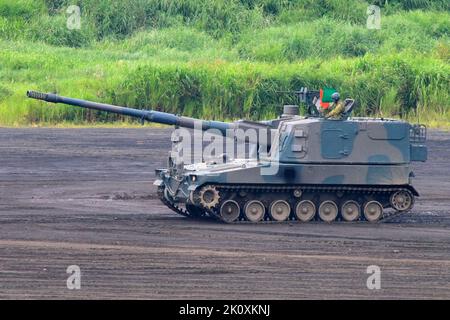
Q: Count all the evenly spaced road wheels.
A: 7